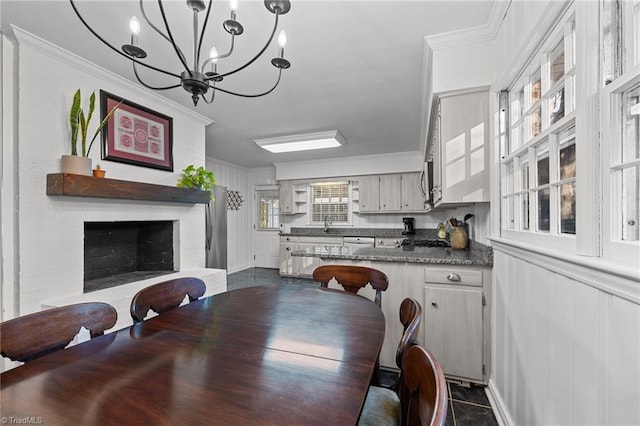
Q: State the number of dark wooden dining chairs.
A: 5